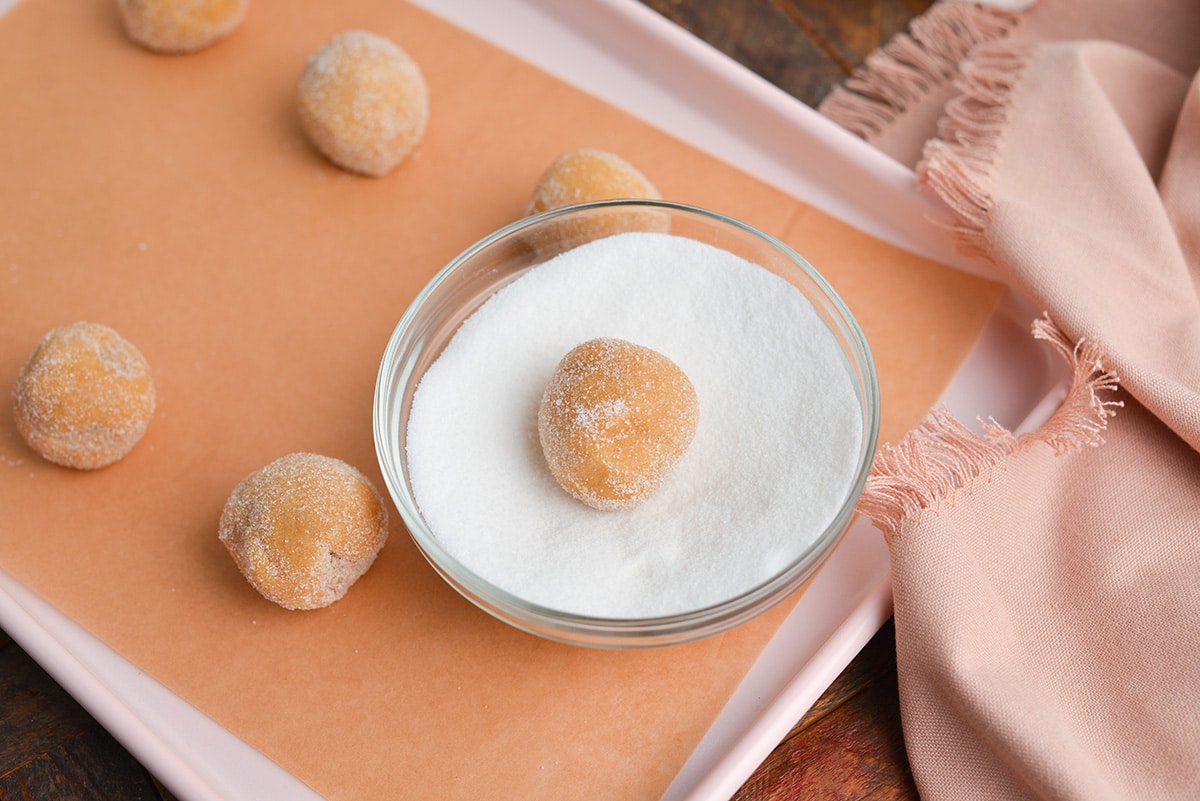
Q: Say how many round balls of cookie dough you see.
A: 6